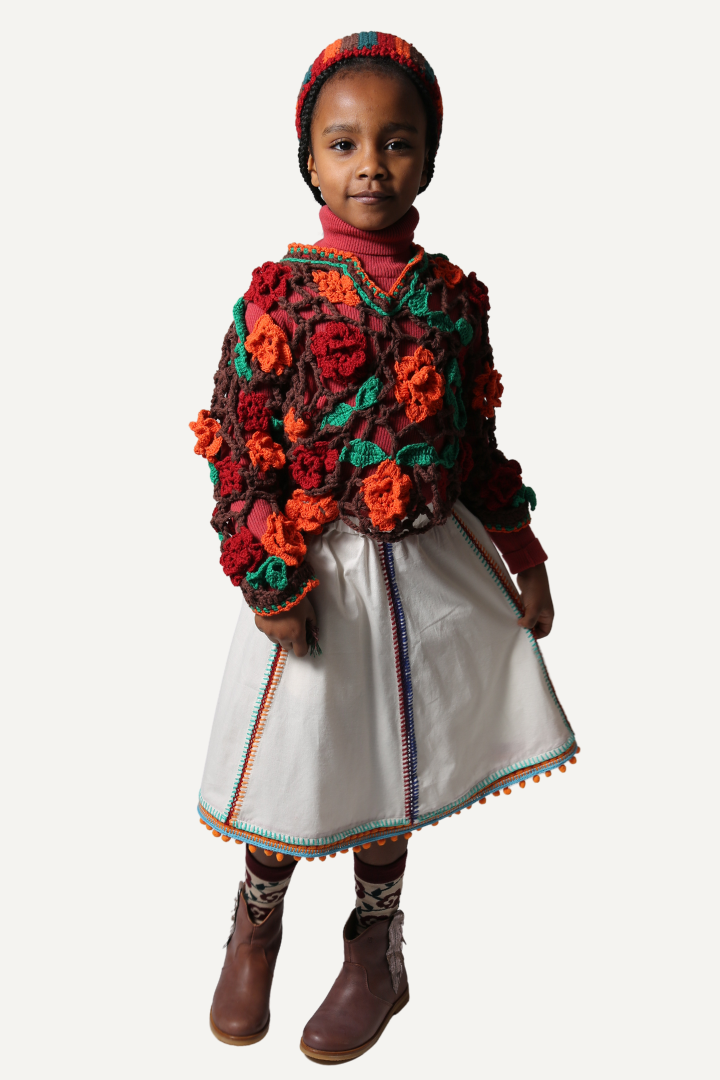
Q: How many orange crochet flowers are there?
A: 11